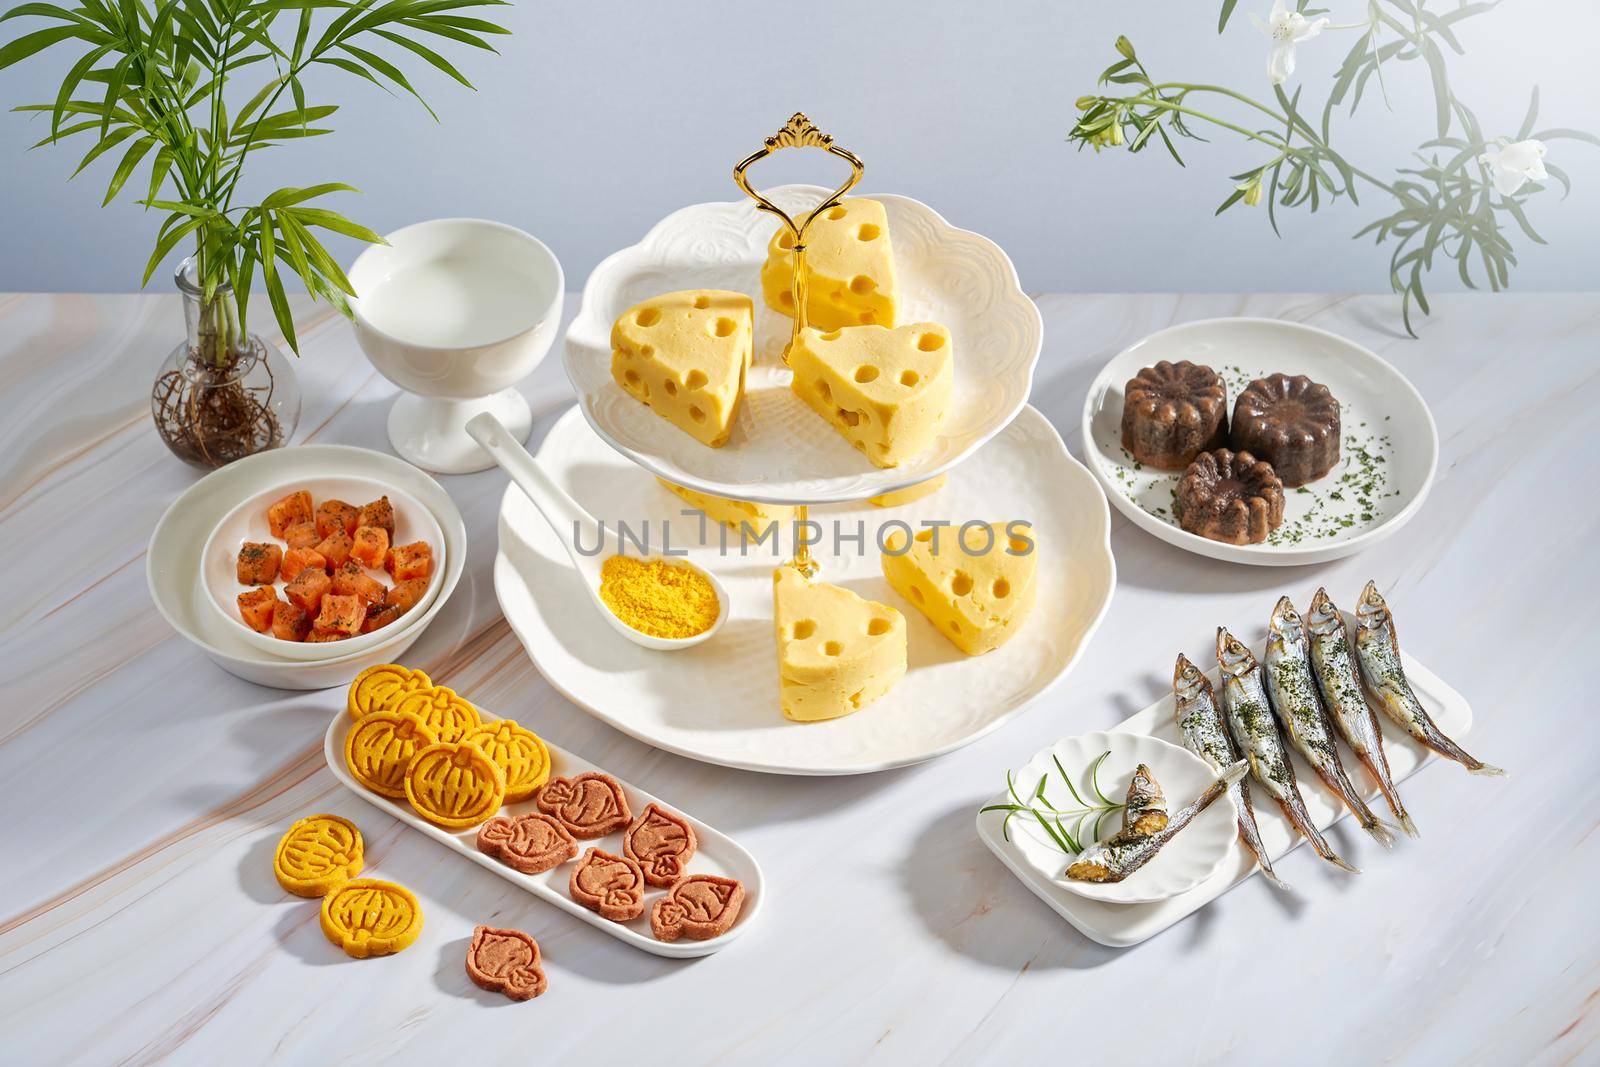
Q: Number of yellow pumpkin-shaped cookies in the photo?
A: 7